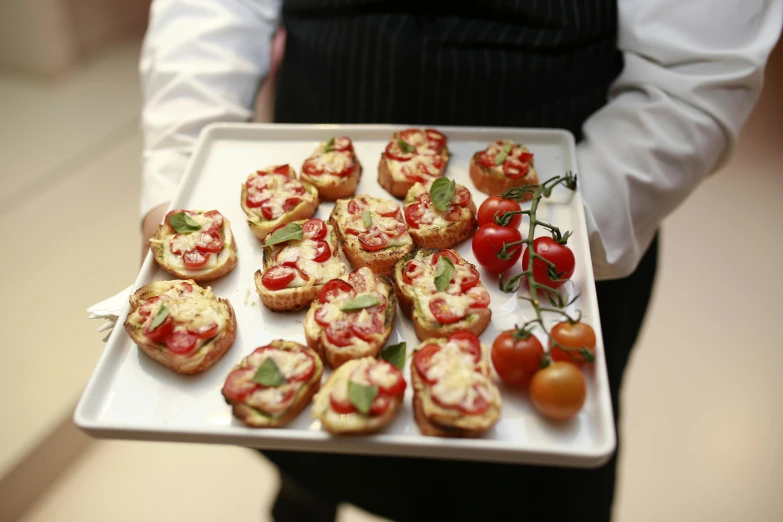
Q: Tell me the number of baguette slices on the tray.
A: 14